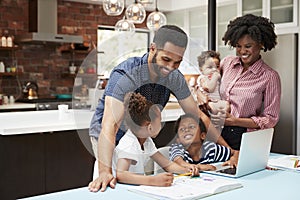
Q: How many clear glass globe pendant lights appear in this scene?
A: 4